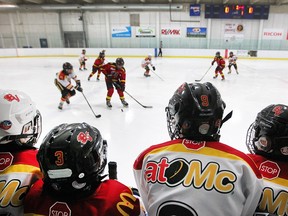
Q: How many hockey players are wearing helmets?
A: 11